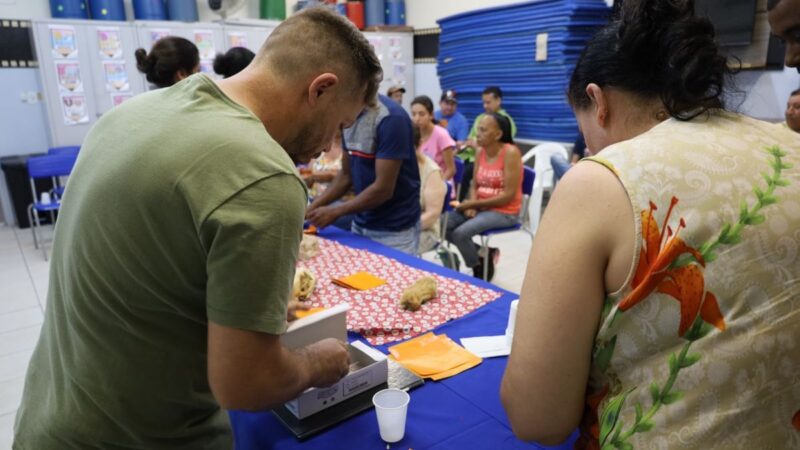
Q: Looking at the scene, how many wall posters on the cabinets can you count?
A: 13